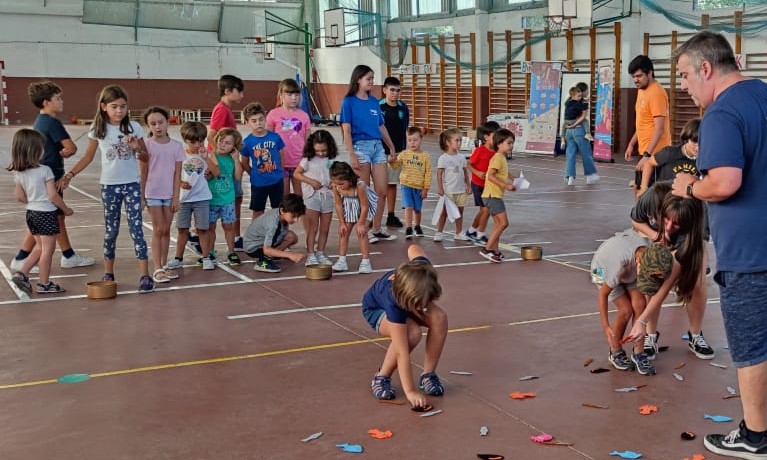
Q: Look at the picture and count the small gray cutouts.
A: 9